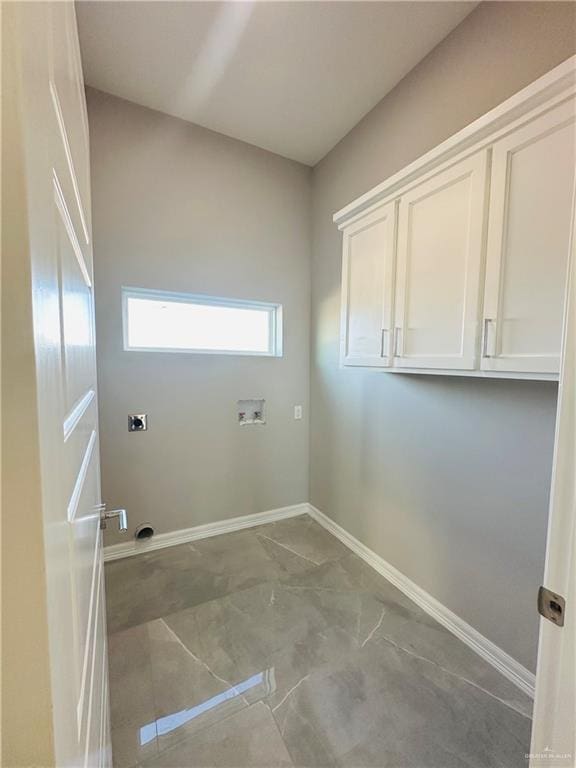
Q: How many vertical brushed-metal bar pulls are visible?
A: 3